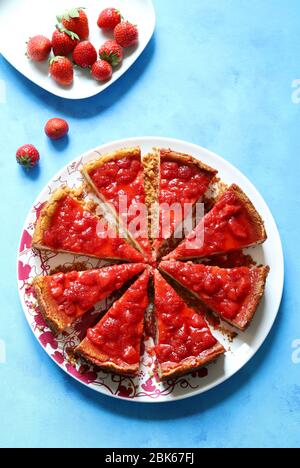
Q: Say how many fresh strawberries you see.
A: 11